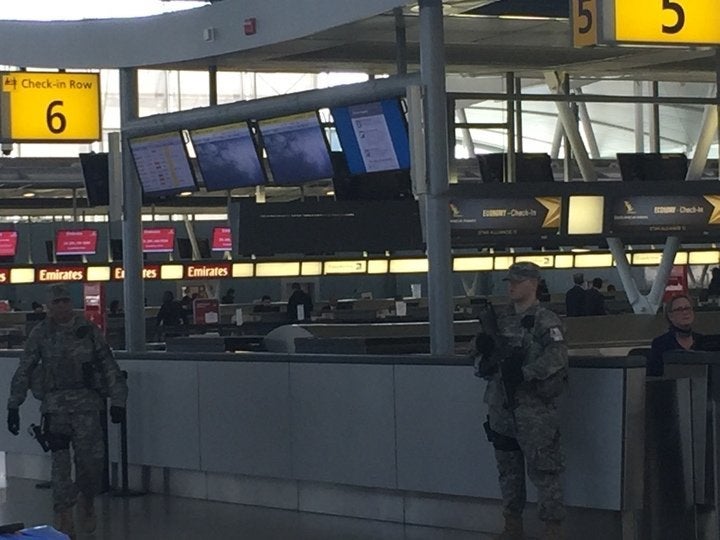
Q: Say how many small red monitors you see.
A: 4